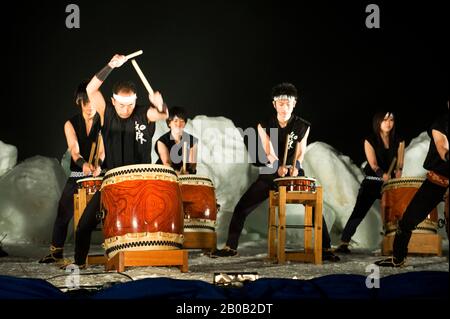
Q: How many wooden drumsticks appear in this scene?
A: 9